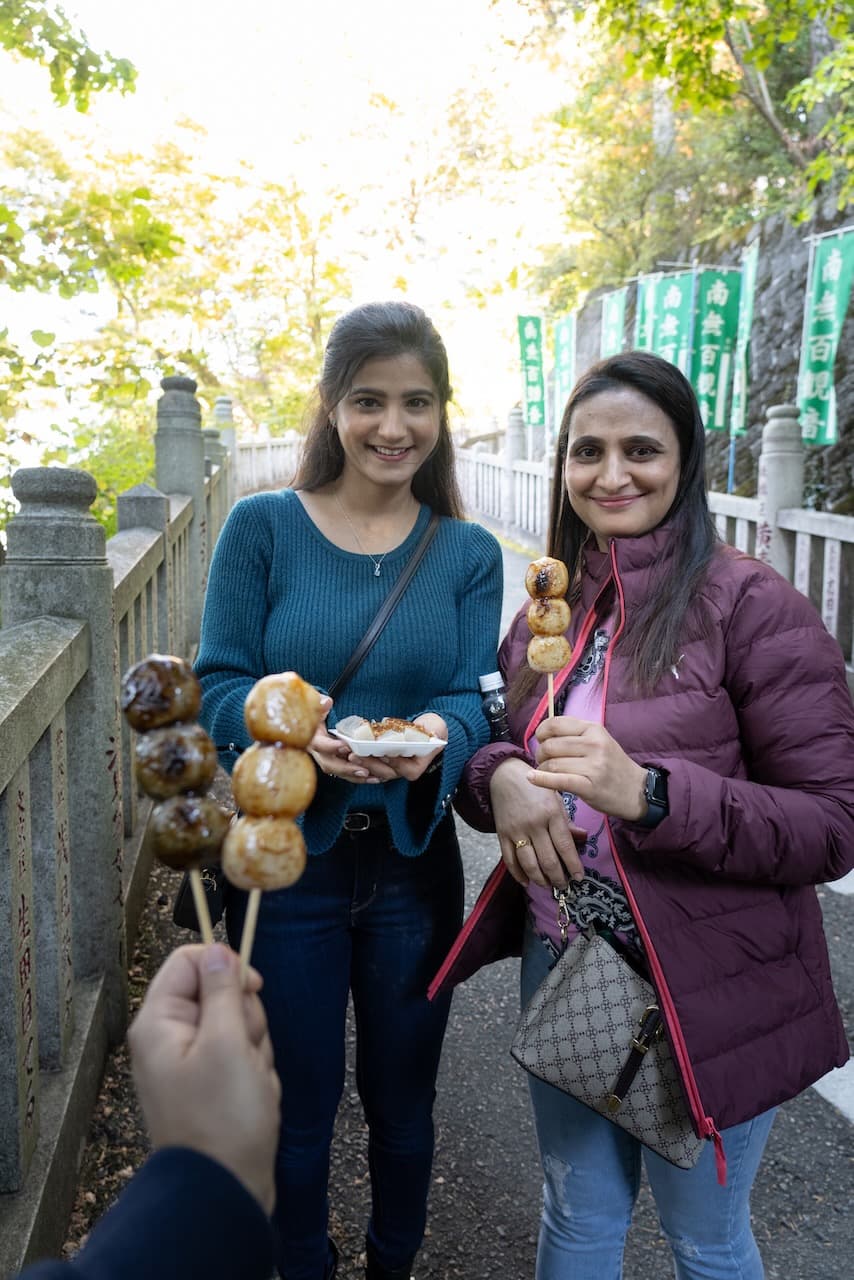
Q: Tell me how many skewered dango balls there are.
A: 9